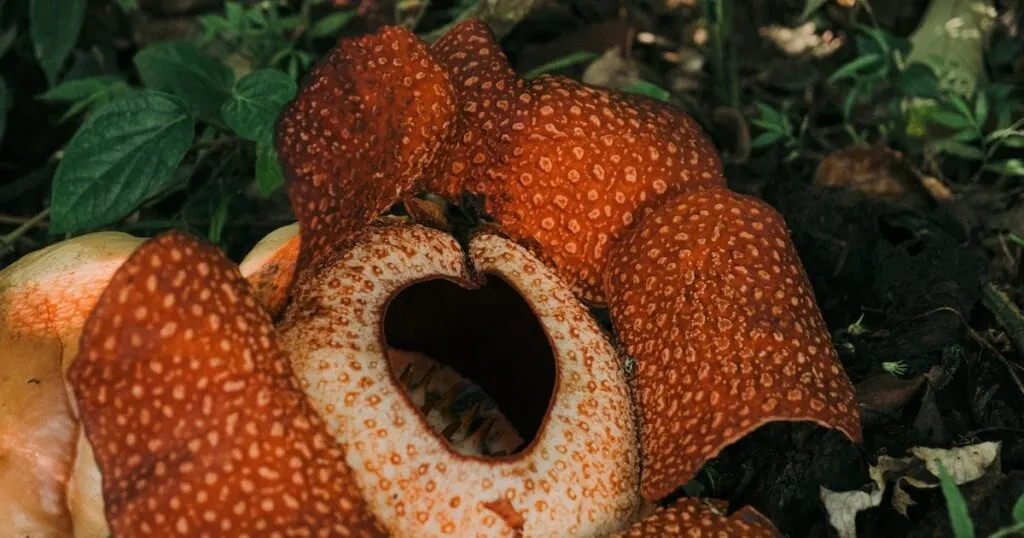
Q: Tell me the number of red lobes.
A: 5